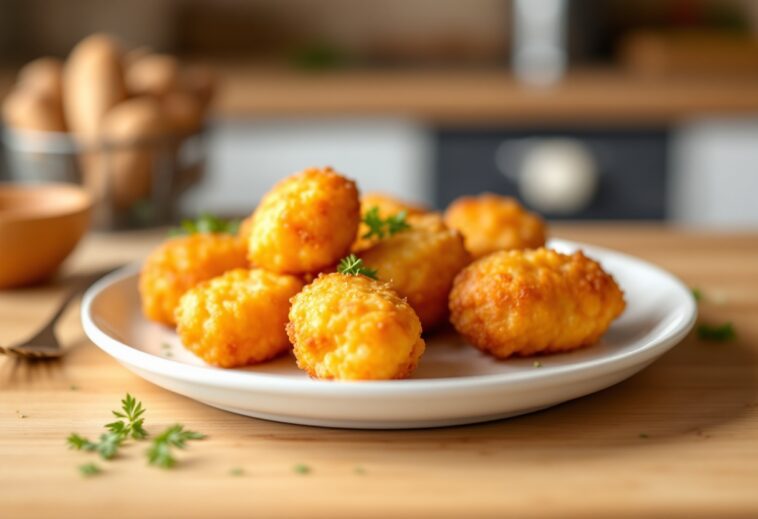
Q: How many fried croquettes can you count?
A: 8